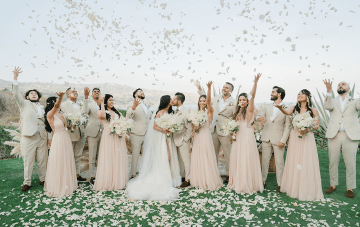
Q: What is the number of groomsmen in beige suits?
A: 7